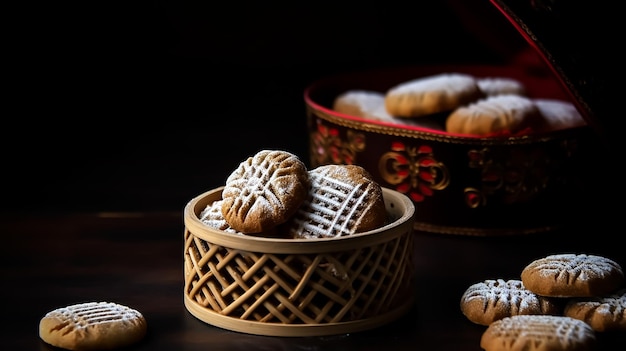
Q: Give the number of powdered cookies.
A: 13